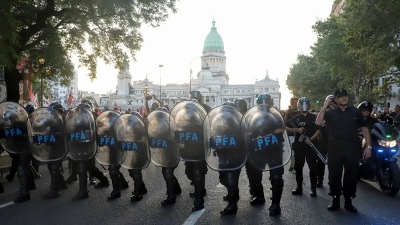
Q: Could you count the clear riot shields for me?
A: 9